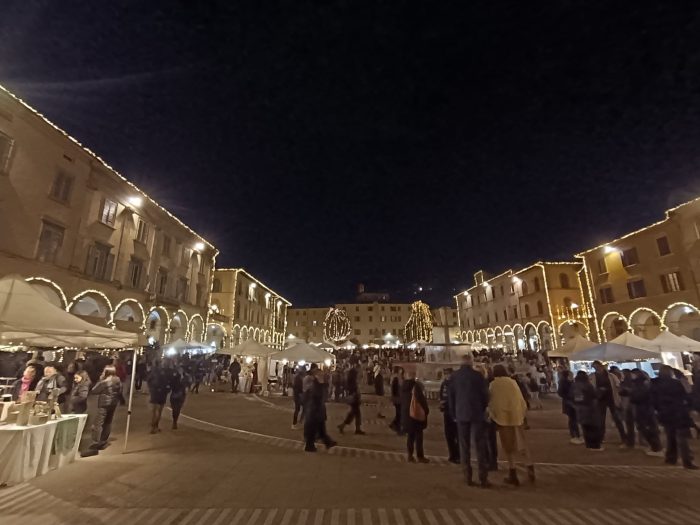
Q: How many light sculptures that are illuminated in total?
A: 2